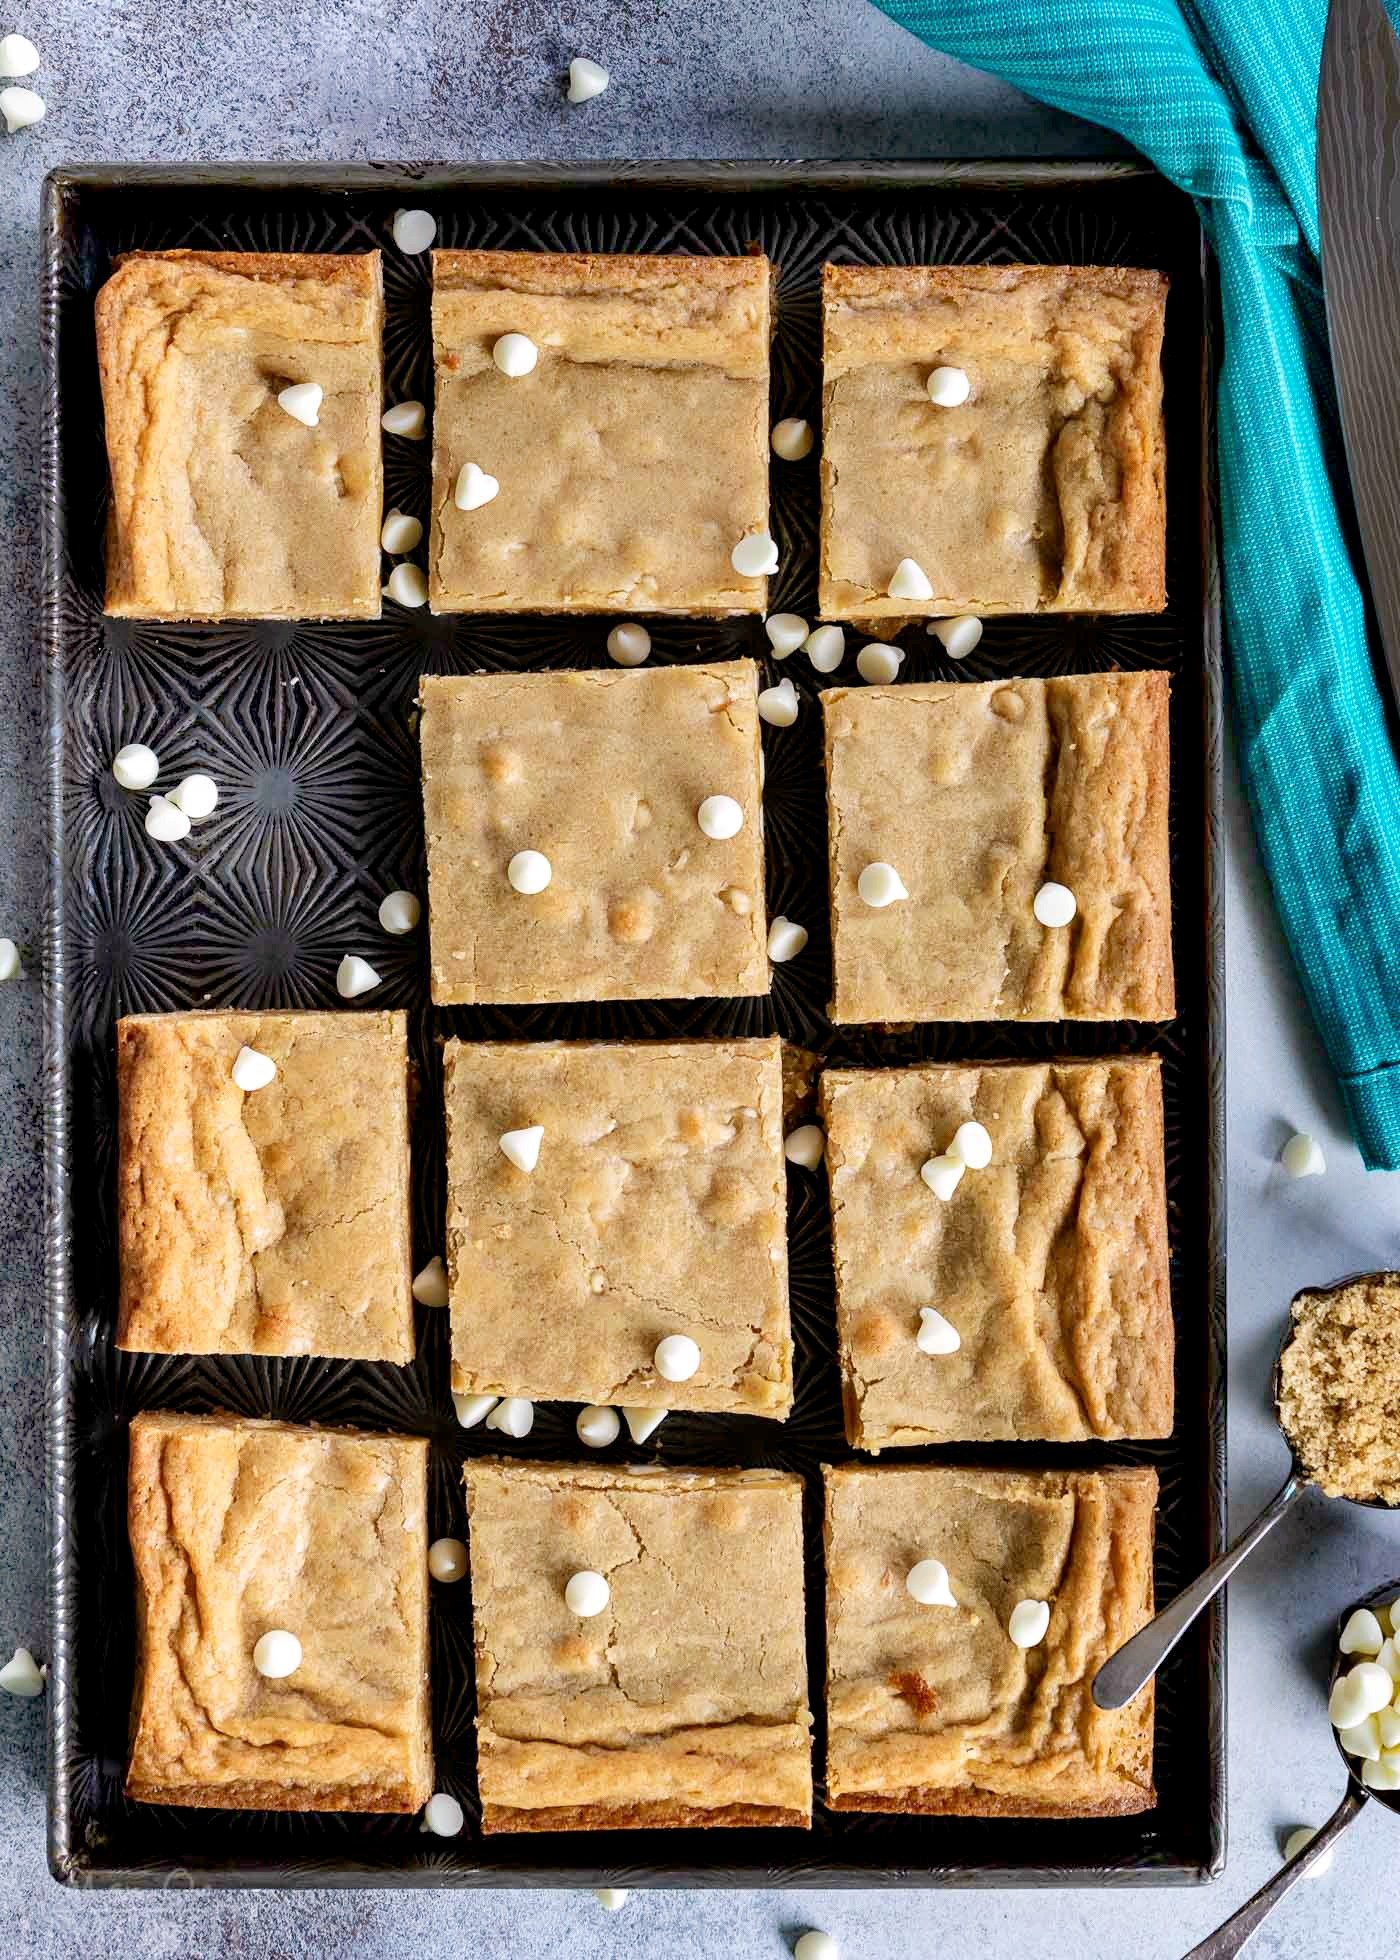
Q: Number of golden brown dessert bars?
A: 11